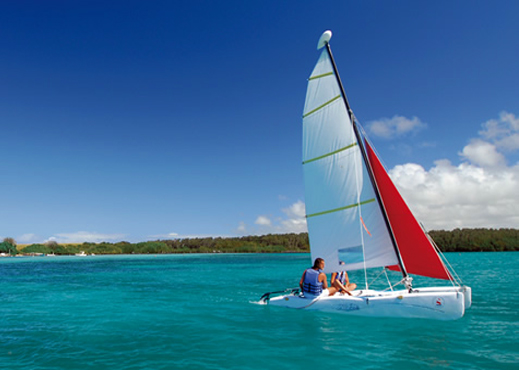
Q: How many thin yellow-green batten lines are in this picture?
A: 4